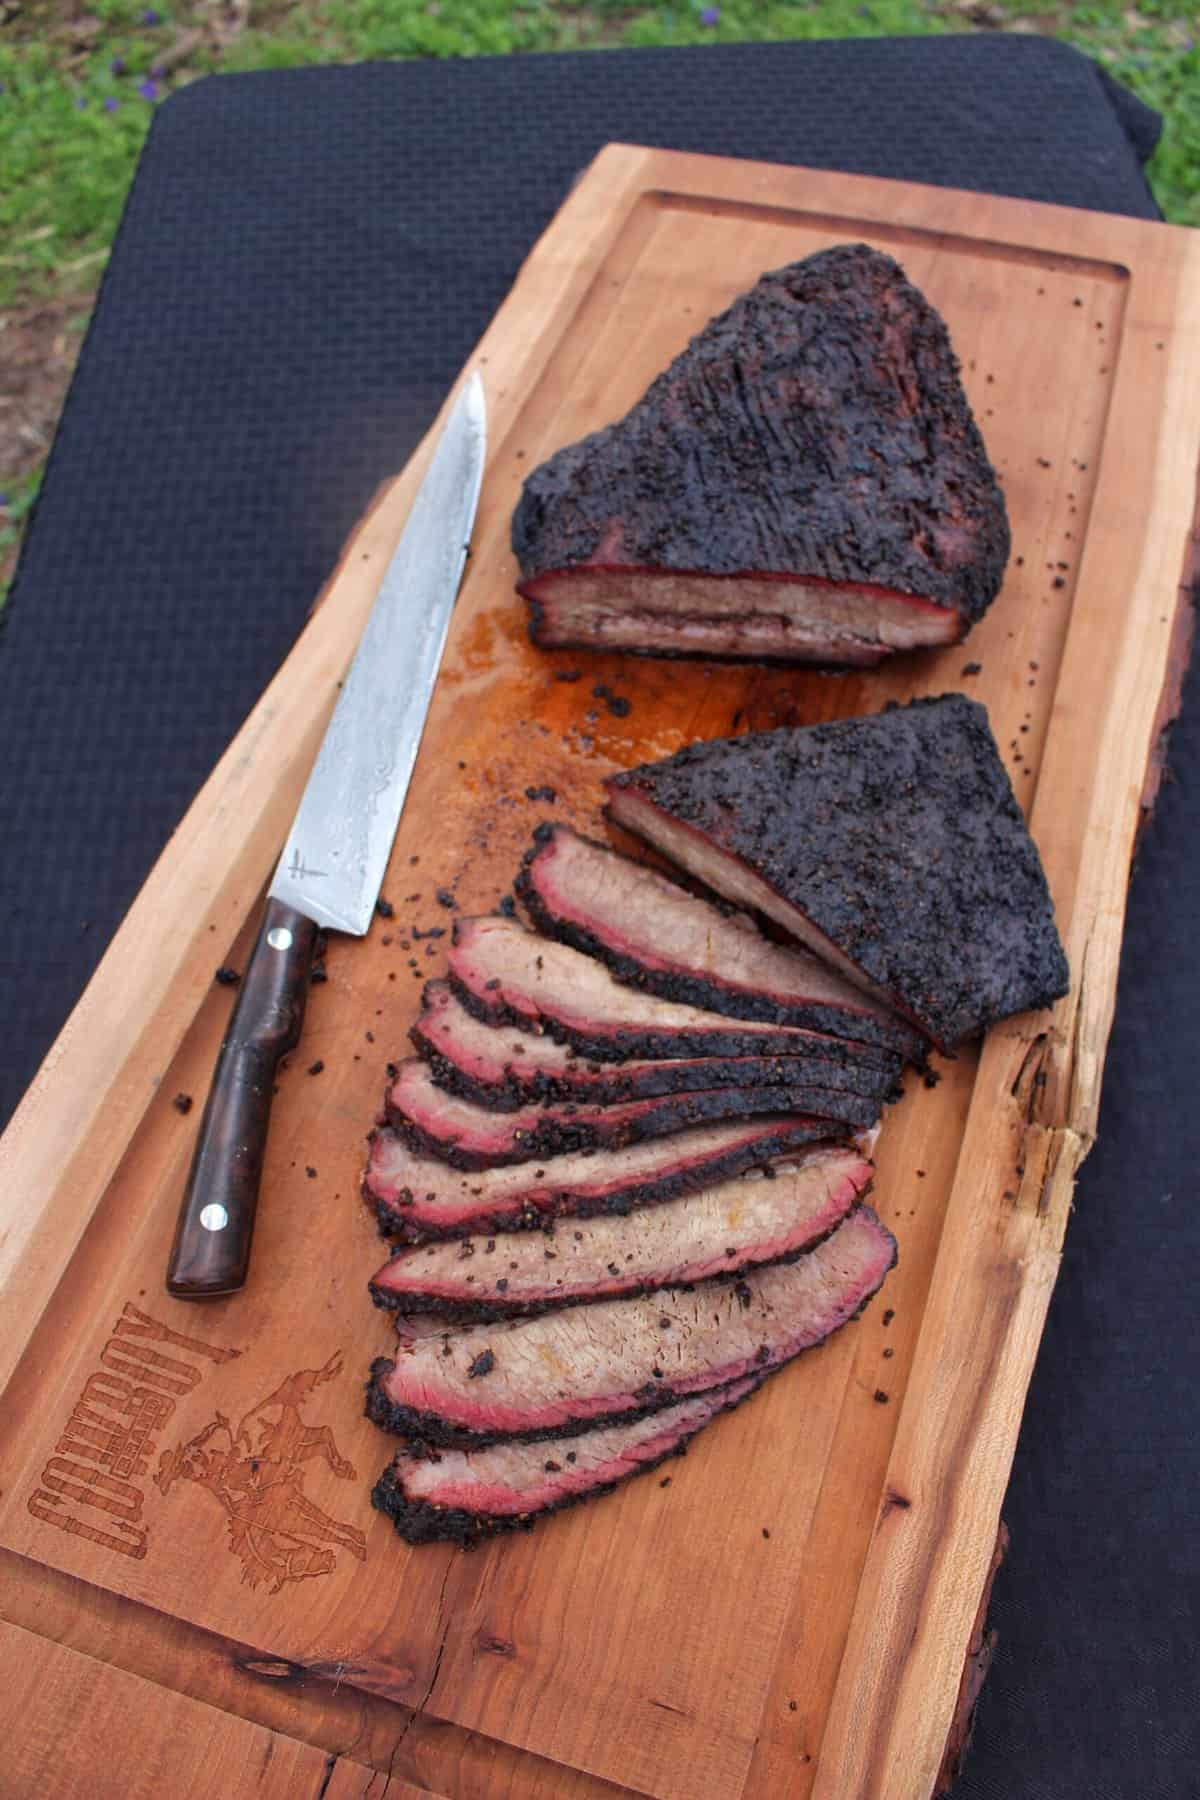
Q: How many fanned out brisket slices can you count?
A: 8